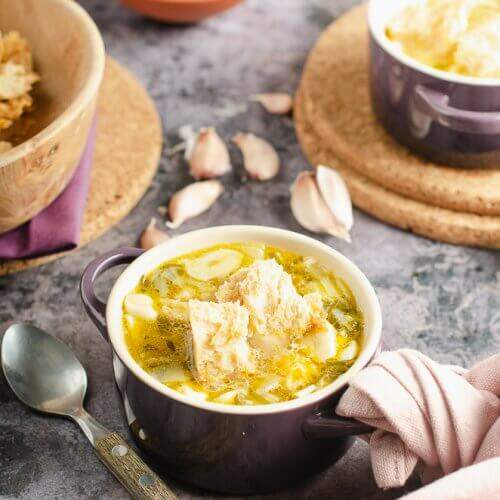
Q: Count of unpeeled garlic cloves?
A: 7